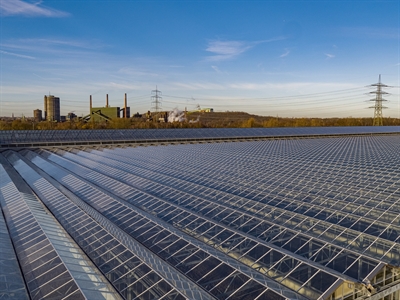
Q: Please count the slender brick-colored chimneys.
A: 3